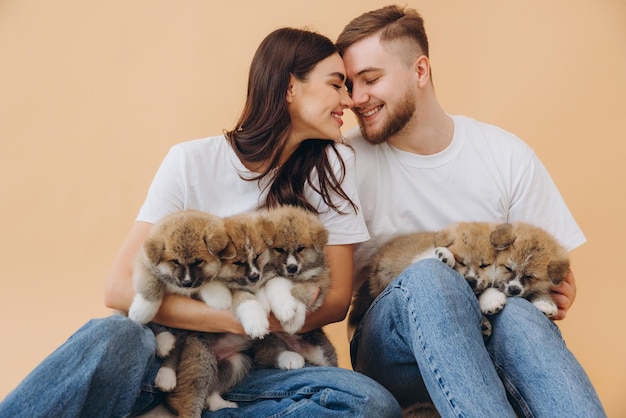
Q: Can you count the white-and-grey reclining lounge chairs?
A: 0